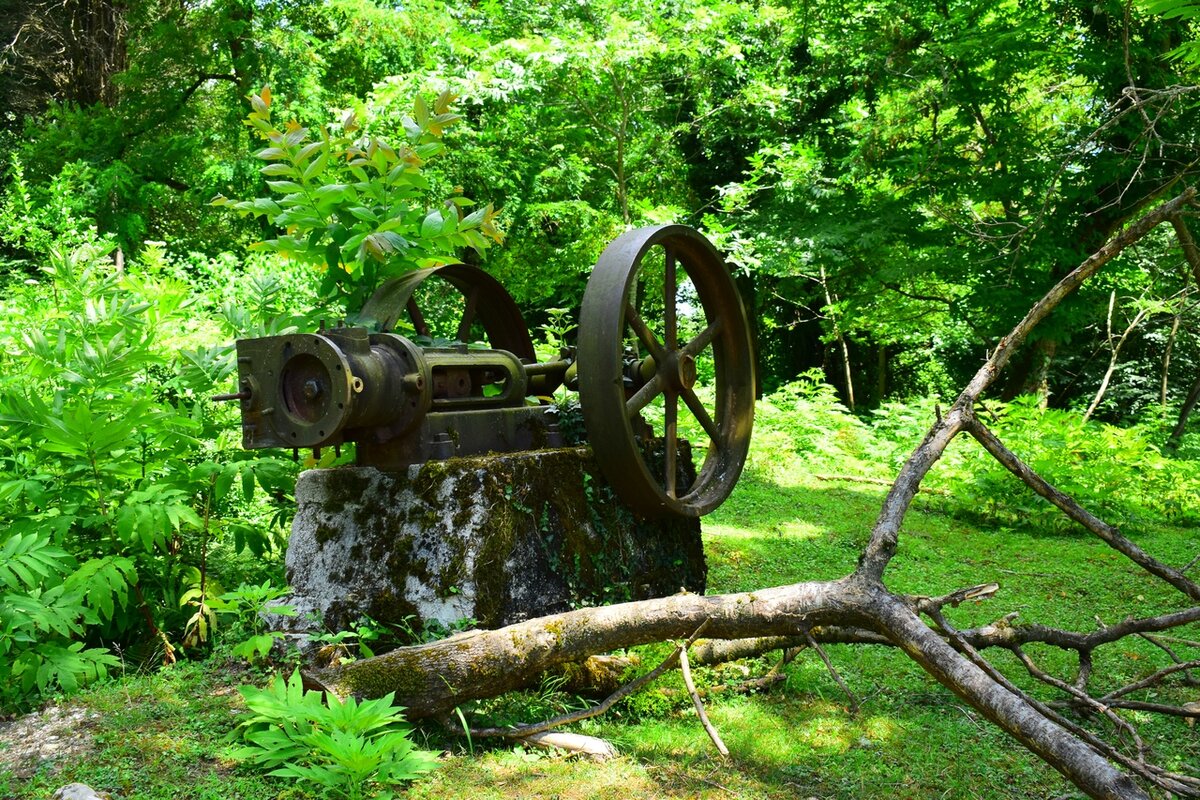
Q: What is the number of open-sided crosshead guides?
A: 1